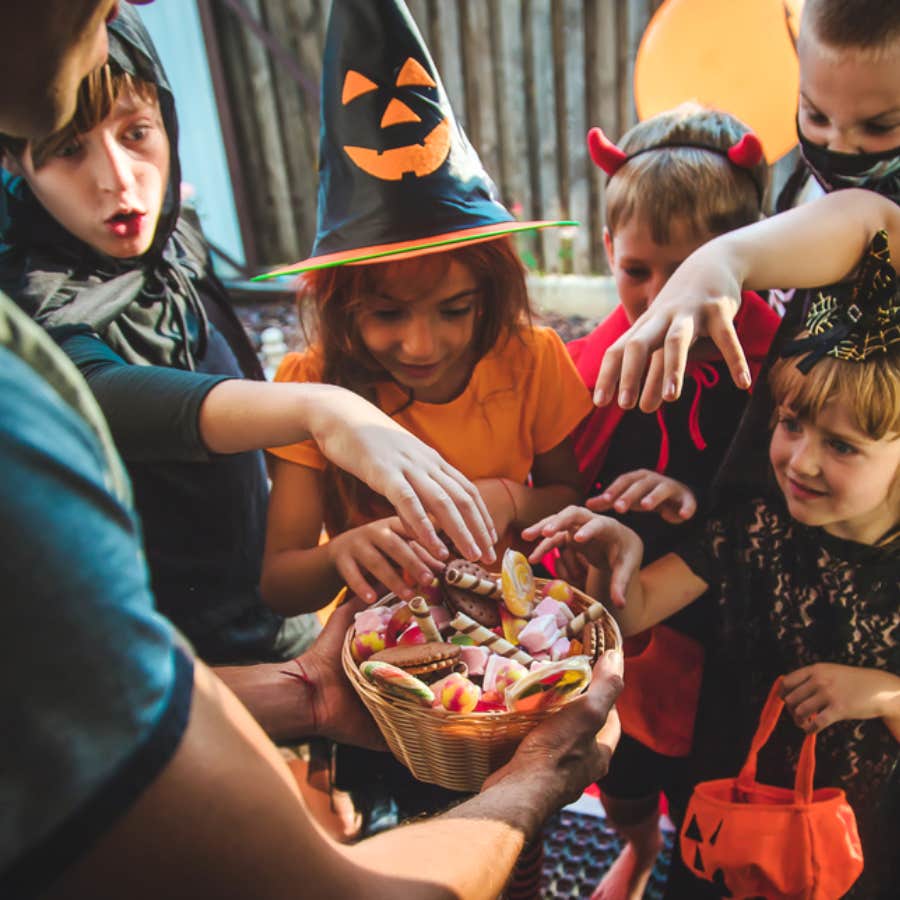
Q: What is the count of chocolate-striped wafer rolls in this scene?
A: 4